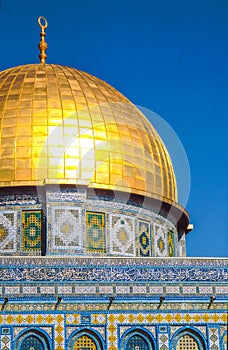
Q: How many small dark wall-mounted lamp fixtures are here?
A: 5